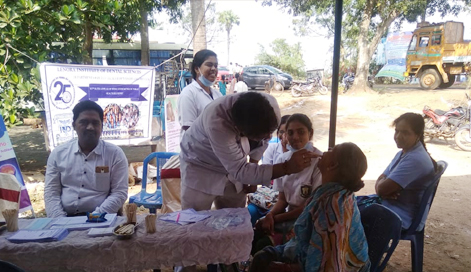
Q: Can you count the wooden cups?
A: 3